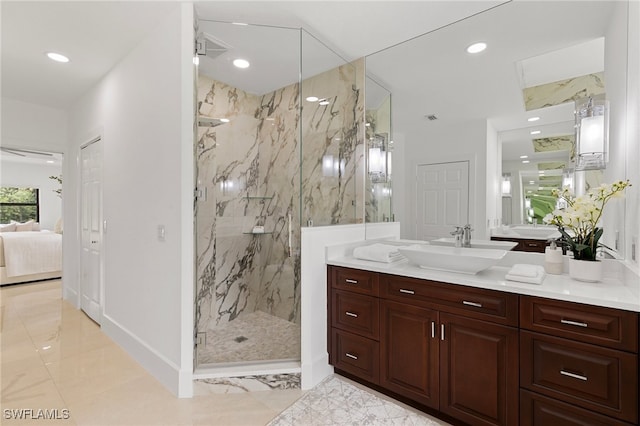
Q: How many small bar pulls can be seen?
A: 9